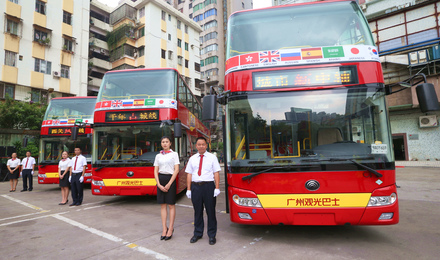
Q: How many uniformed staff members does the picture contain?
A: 6